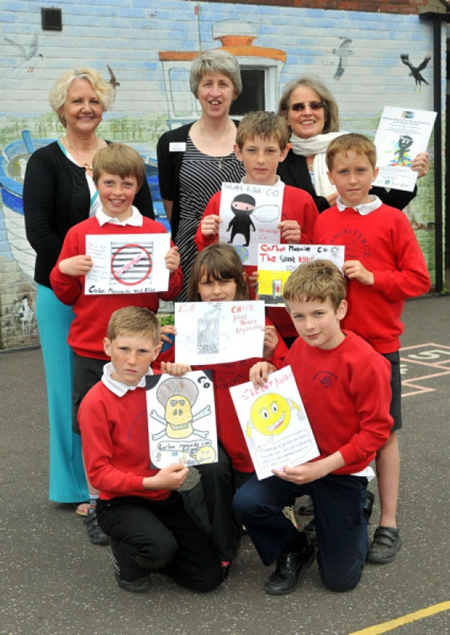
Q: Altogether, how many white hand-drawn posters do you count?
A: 6